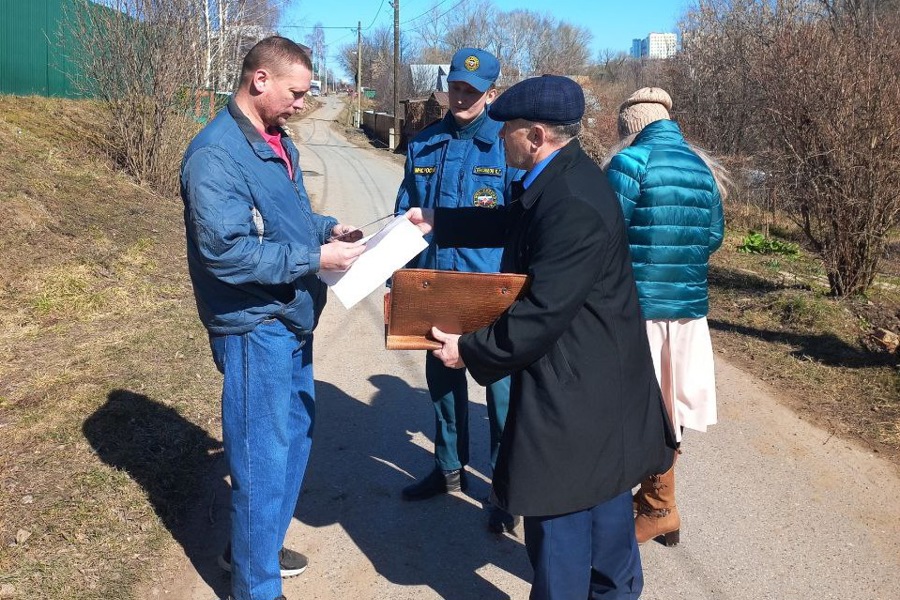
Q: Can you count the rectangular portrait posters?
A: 0